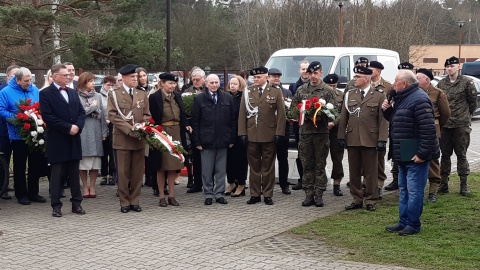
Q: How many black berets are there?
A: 11